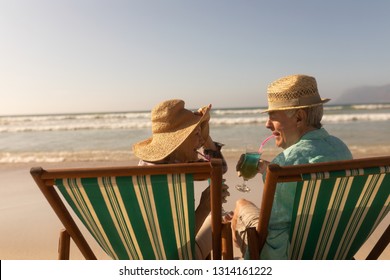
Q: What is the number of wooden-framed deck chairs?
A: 2